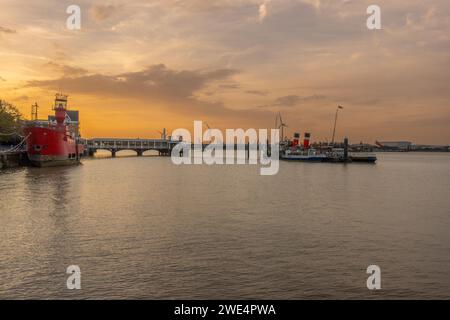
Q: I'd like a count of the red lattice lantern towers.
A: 1